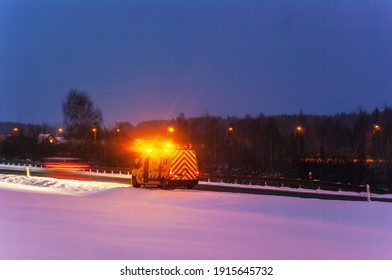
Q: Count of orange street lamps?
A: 8